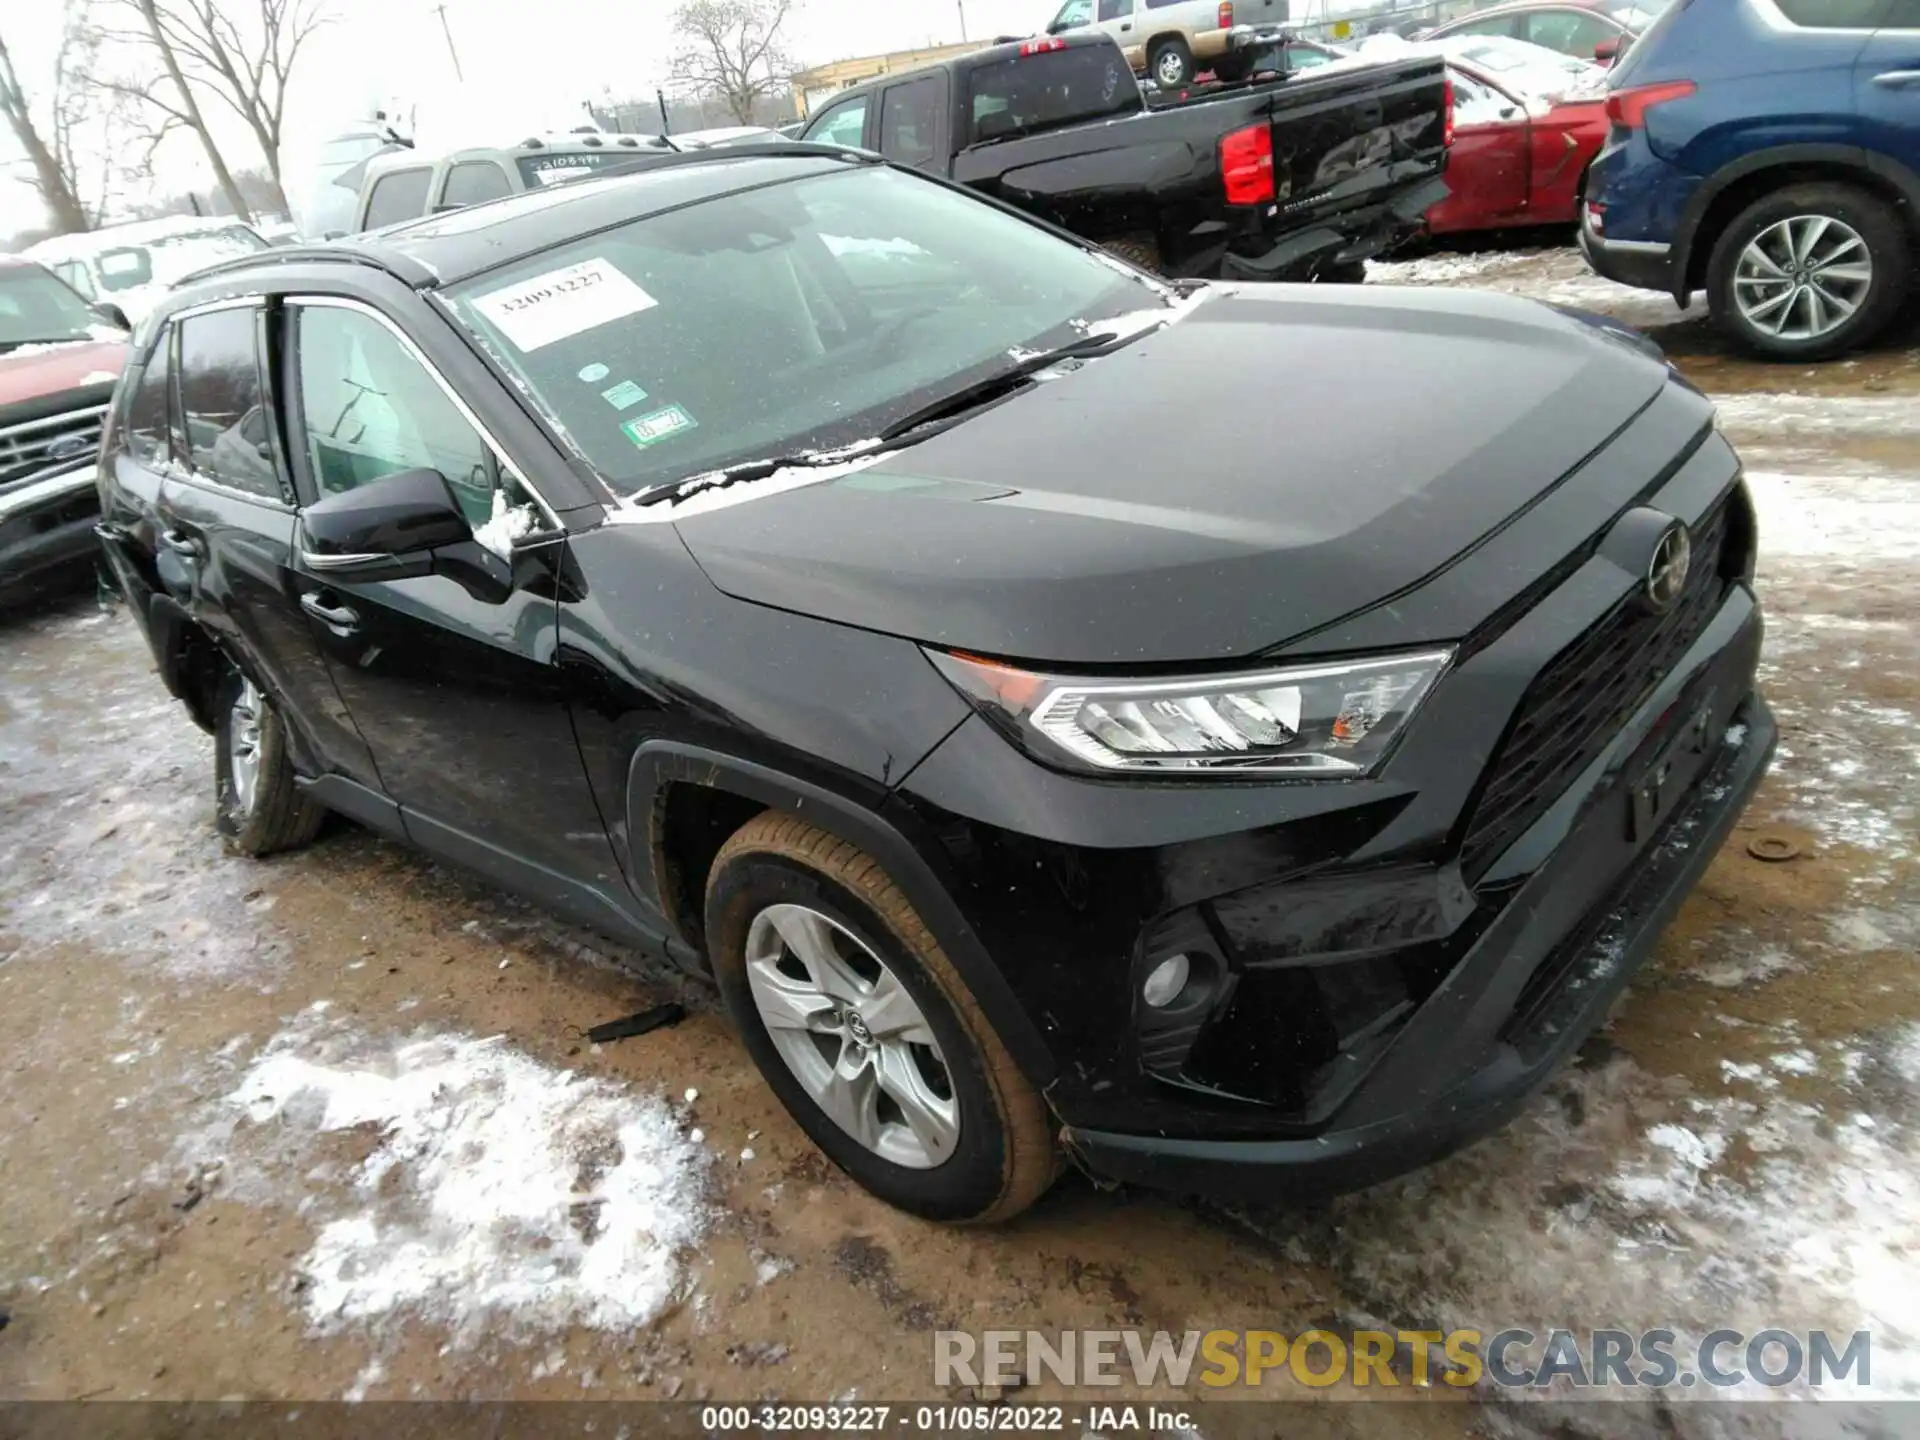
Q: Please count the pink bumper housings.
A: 0